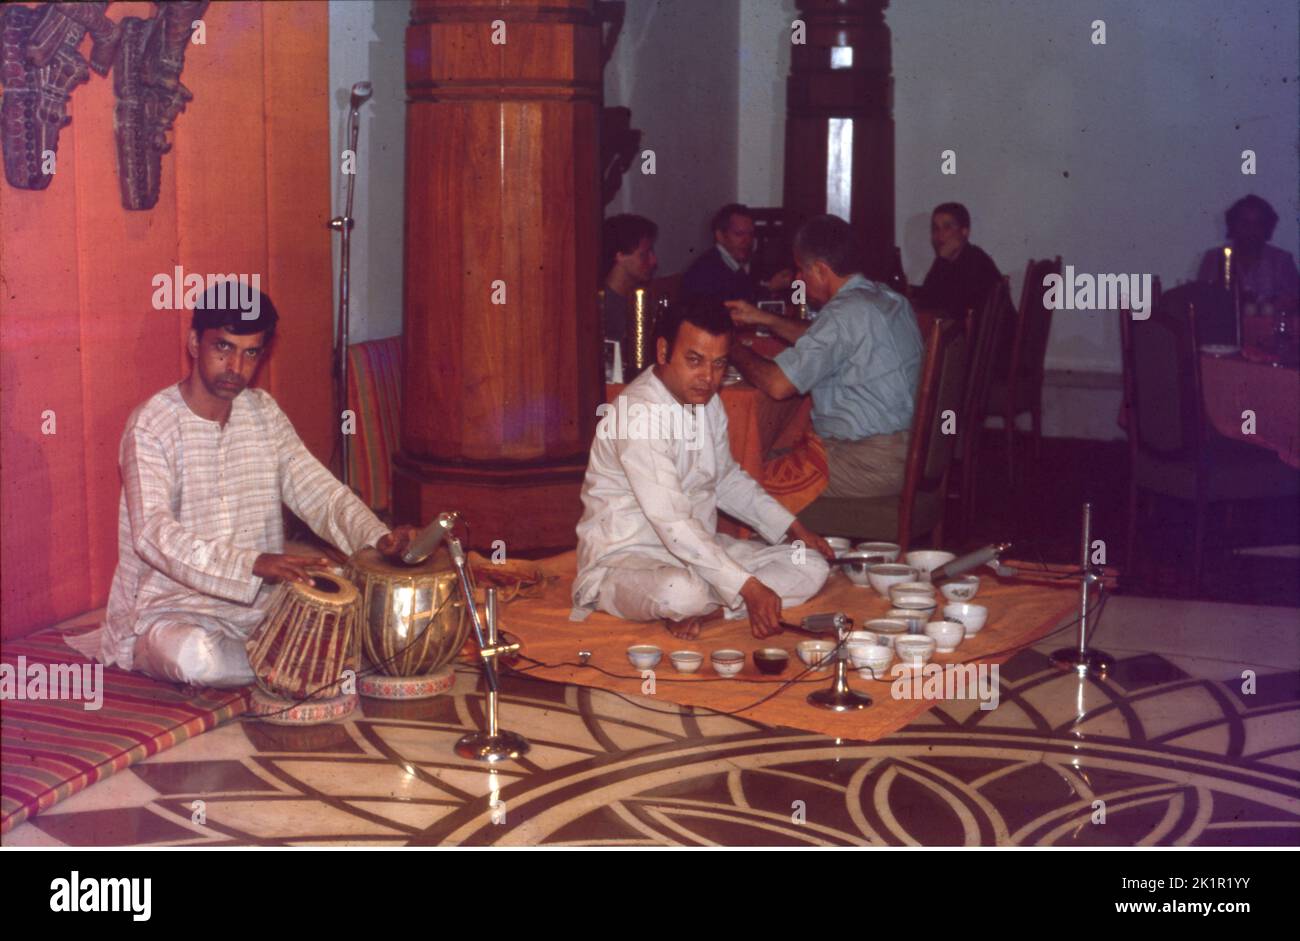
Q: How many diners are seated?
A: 5